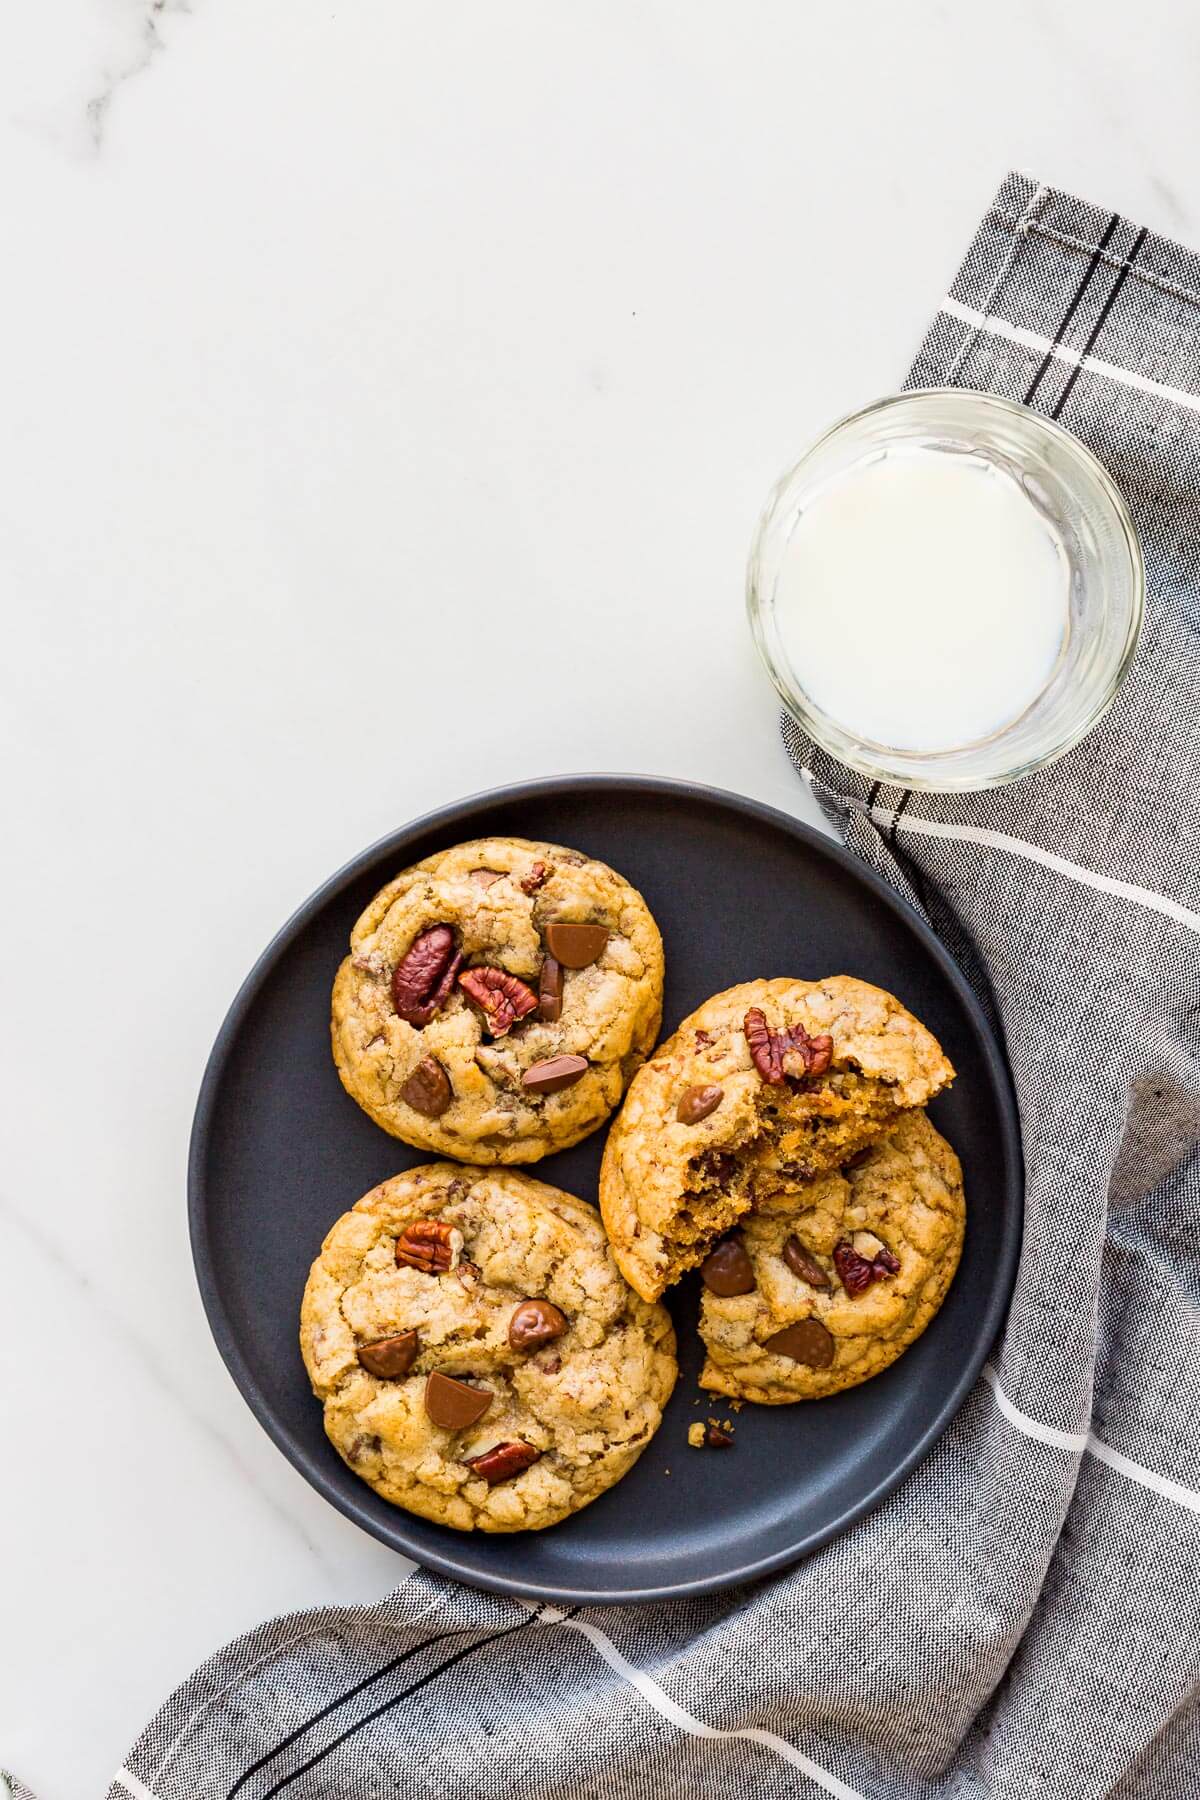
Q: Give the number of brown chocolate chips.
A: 11